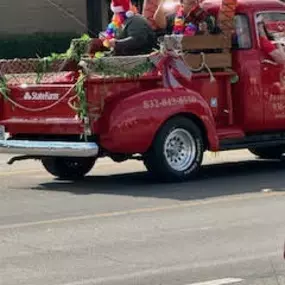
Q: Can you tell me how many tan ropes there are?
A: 2